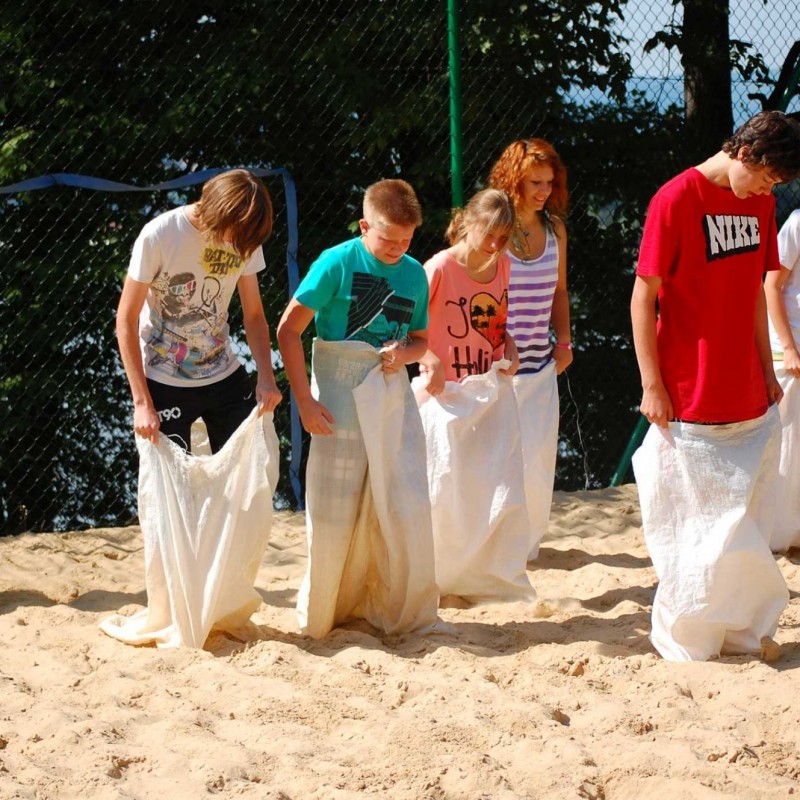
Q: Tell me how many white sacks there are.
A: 6